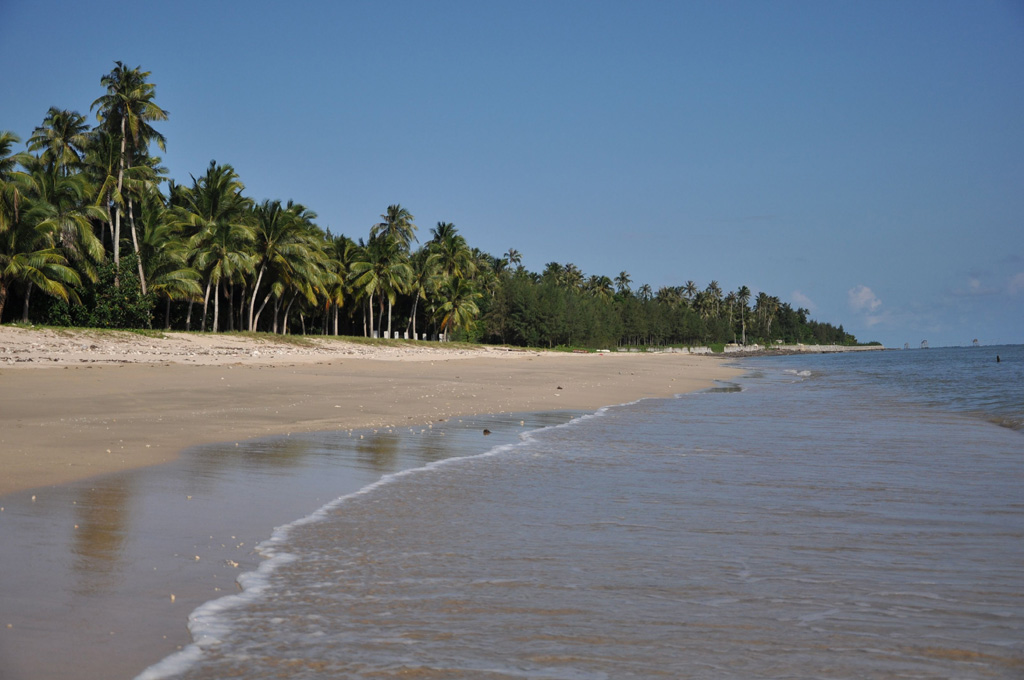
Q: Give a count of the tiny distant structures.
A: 3